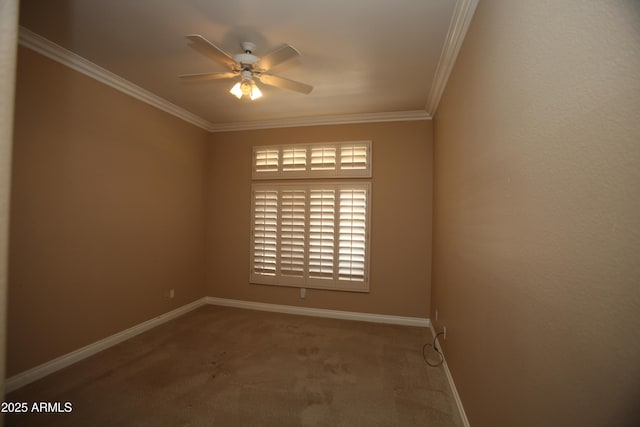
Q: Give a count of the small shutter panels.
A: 4